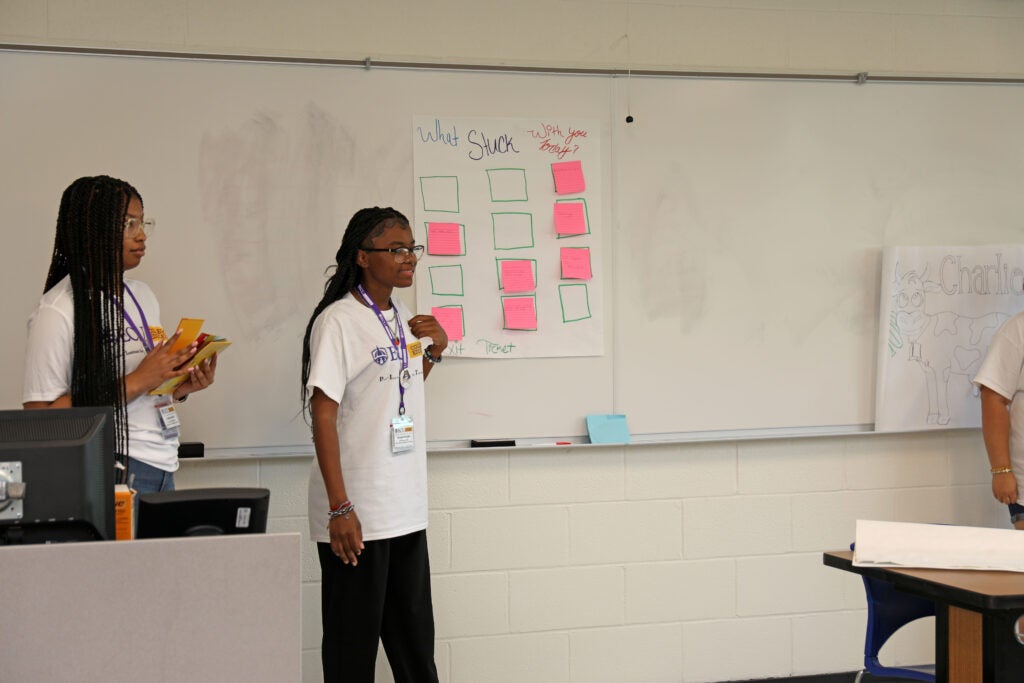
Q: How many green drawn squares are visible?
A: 12